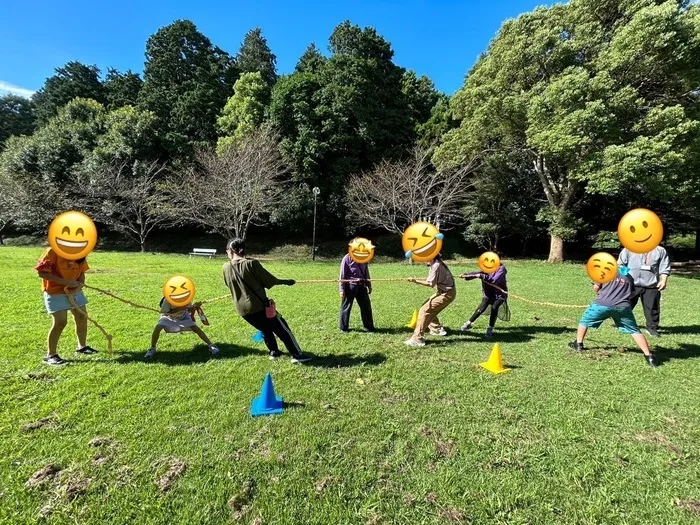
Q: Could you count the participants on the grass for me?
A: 8